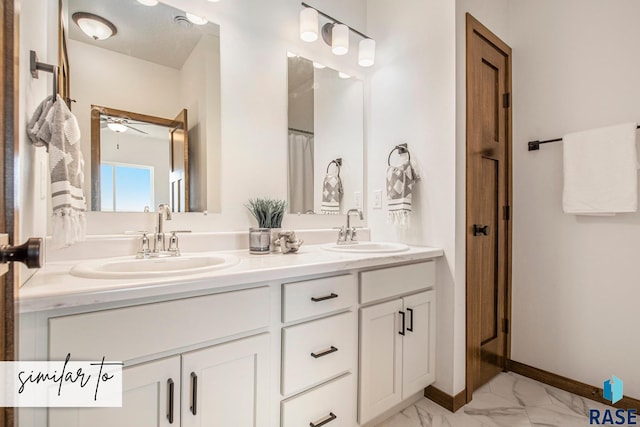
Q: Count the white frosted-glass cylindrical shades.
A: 3